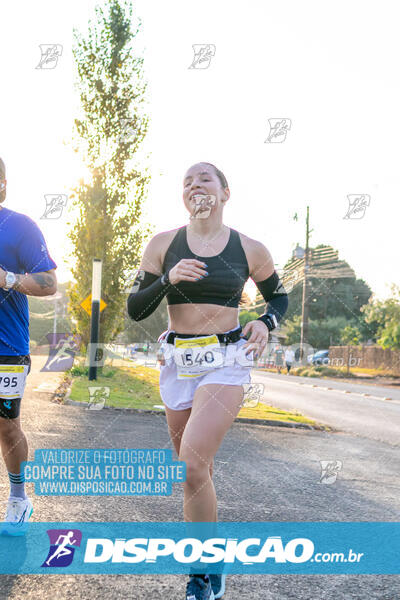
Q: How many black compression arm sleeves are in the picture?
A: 2